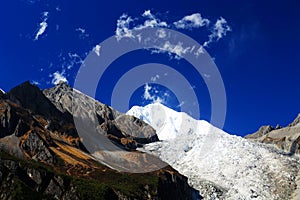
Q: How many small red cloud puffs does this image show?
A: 0